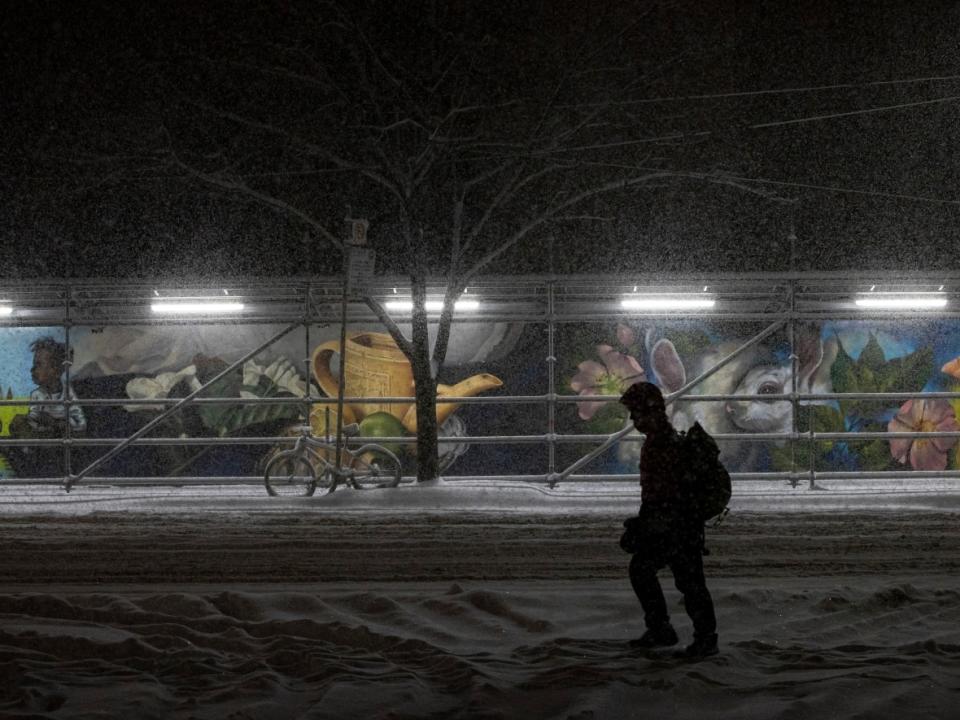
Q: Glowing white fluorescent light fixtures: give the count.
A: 5